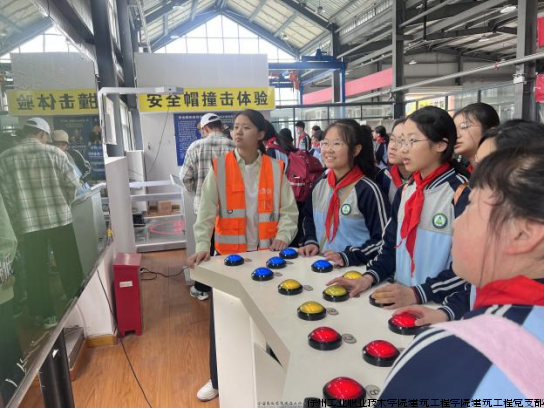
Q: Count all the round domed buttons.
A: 14